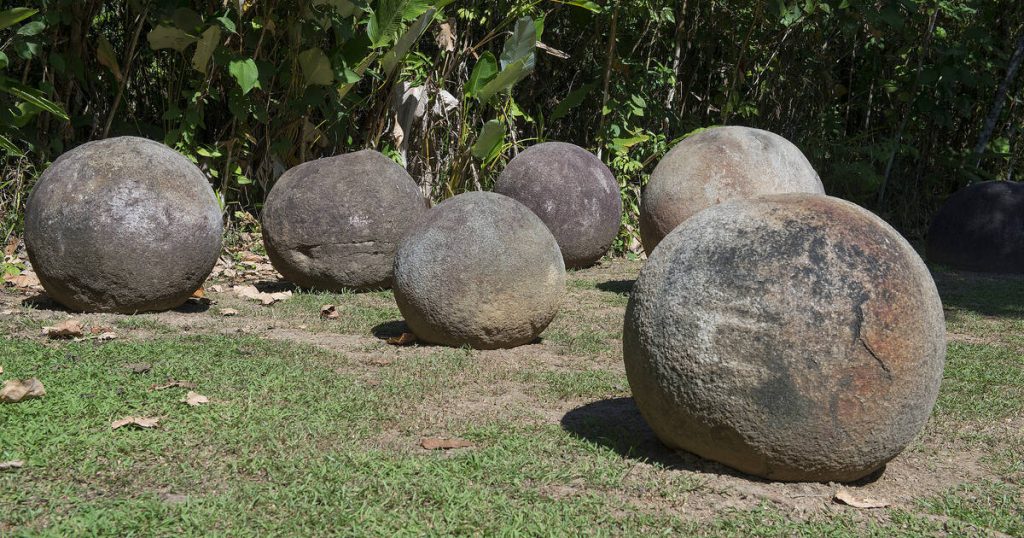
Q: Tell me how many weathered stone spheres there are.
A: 7